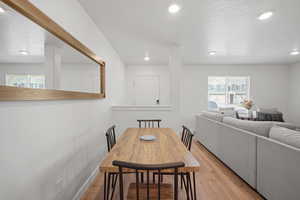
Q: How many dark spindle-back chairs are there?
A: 4